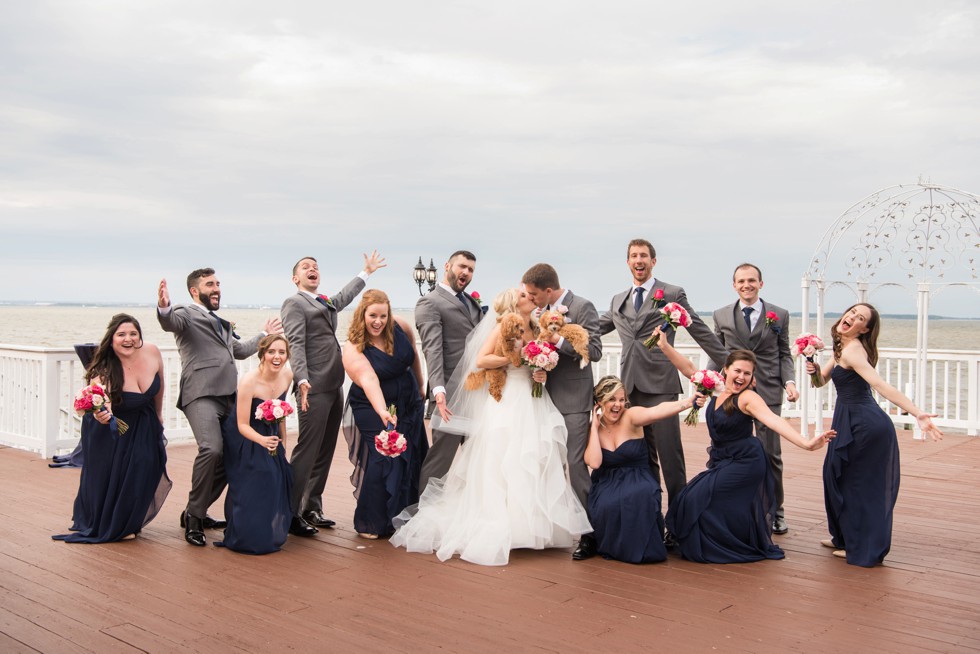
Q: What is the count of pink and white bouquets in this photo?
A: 7